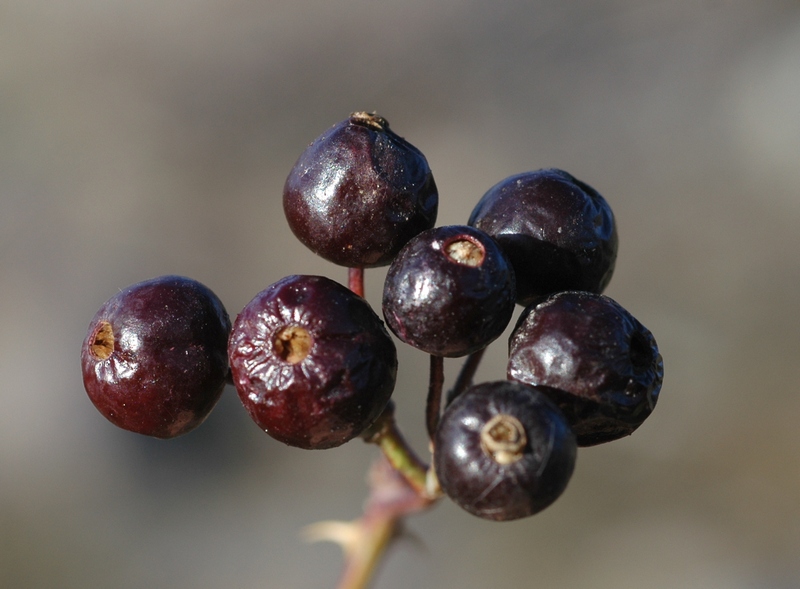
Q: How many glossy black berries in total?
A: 7